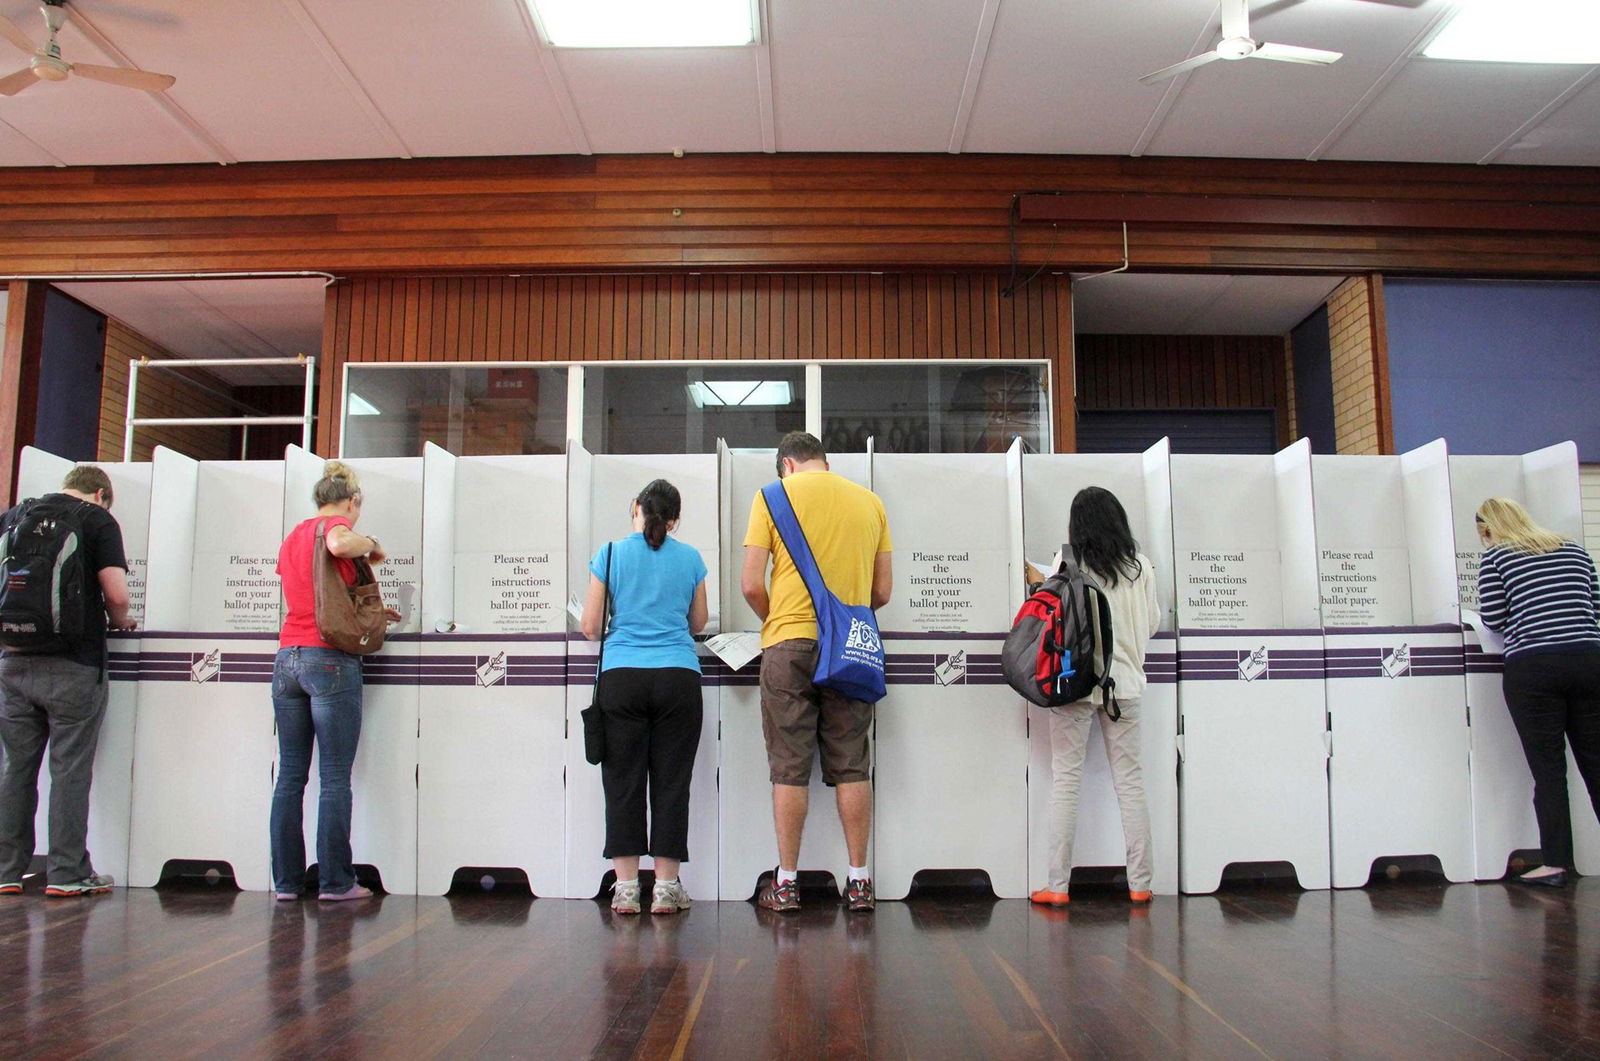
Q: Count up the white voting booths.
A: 11